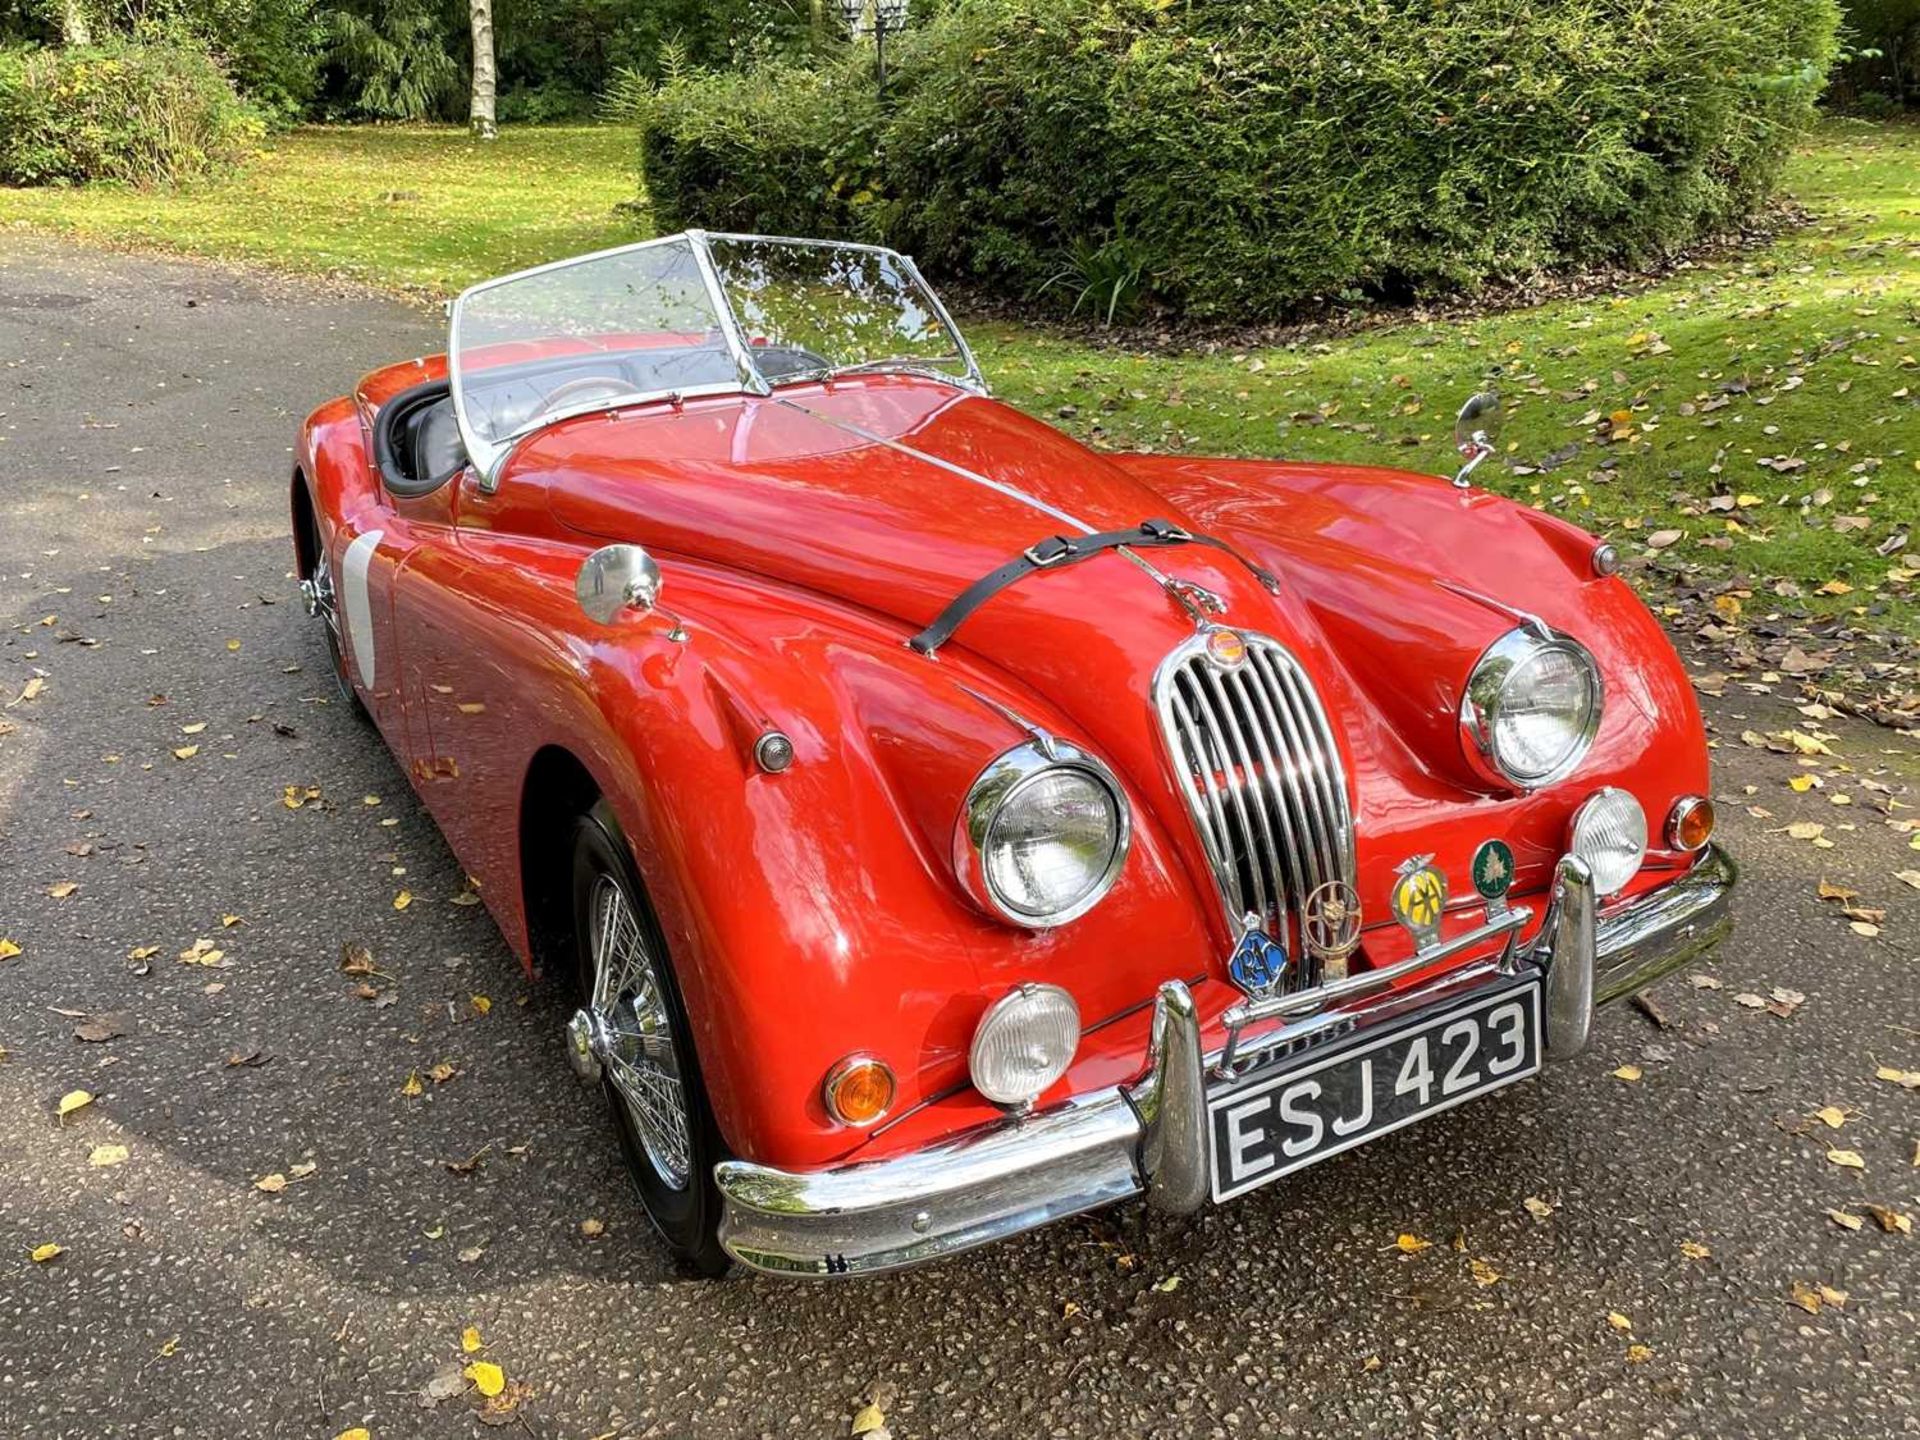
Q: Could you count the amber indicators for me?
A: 2